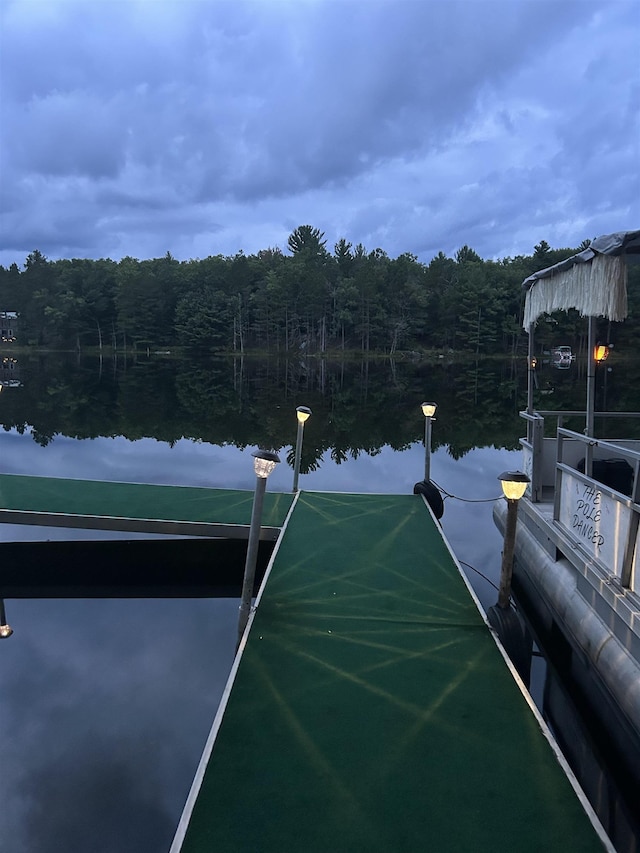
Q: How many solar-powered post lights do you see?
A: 4